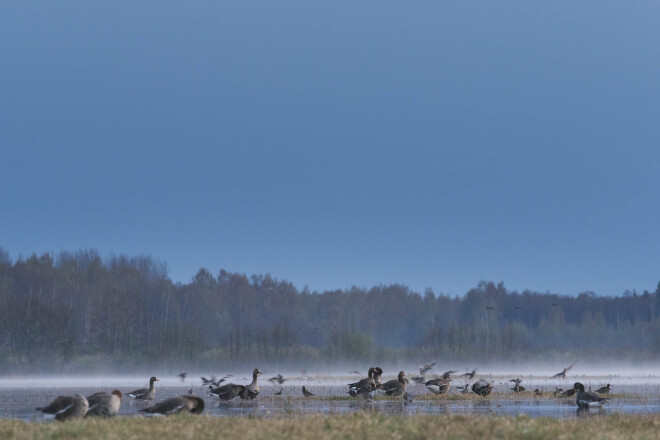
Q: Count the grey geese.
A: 12